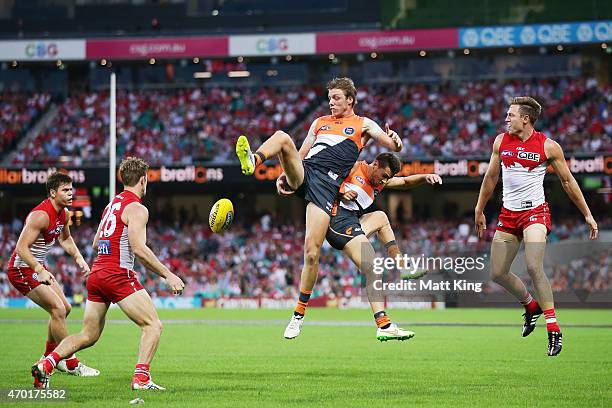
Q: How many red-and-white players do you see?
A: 3